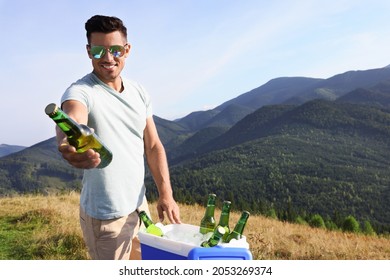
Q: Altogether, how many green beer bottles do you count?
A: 6